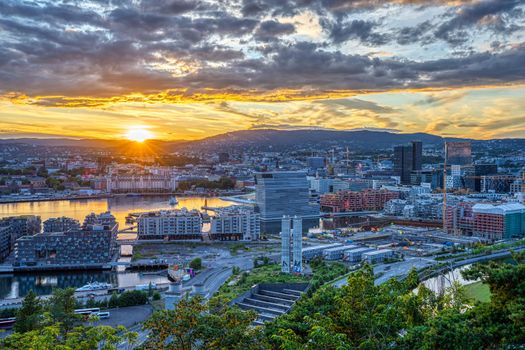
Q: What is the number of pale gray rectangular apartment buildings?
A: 2